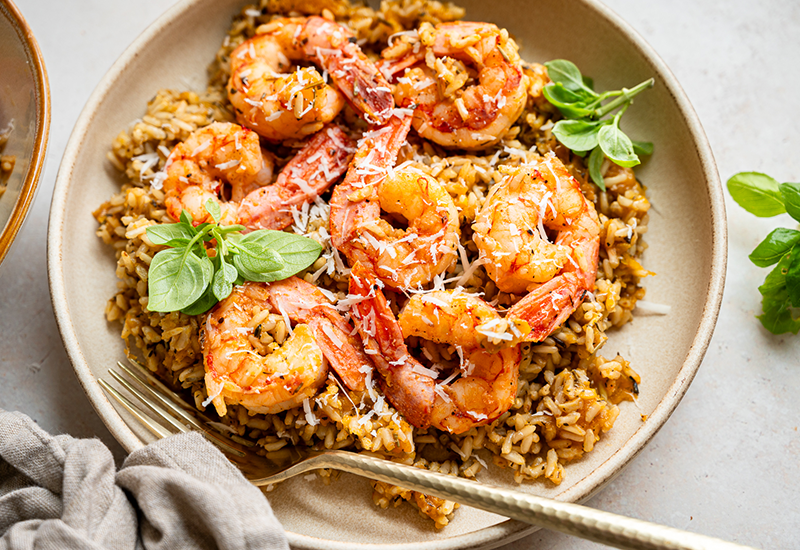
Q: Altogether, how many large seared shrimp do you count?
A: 7